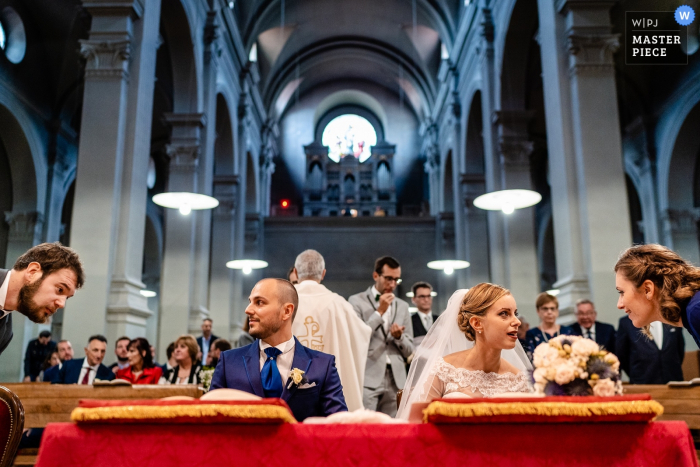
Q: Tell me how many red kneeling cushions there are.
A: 2